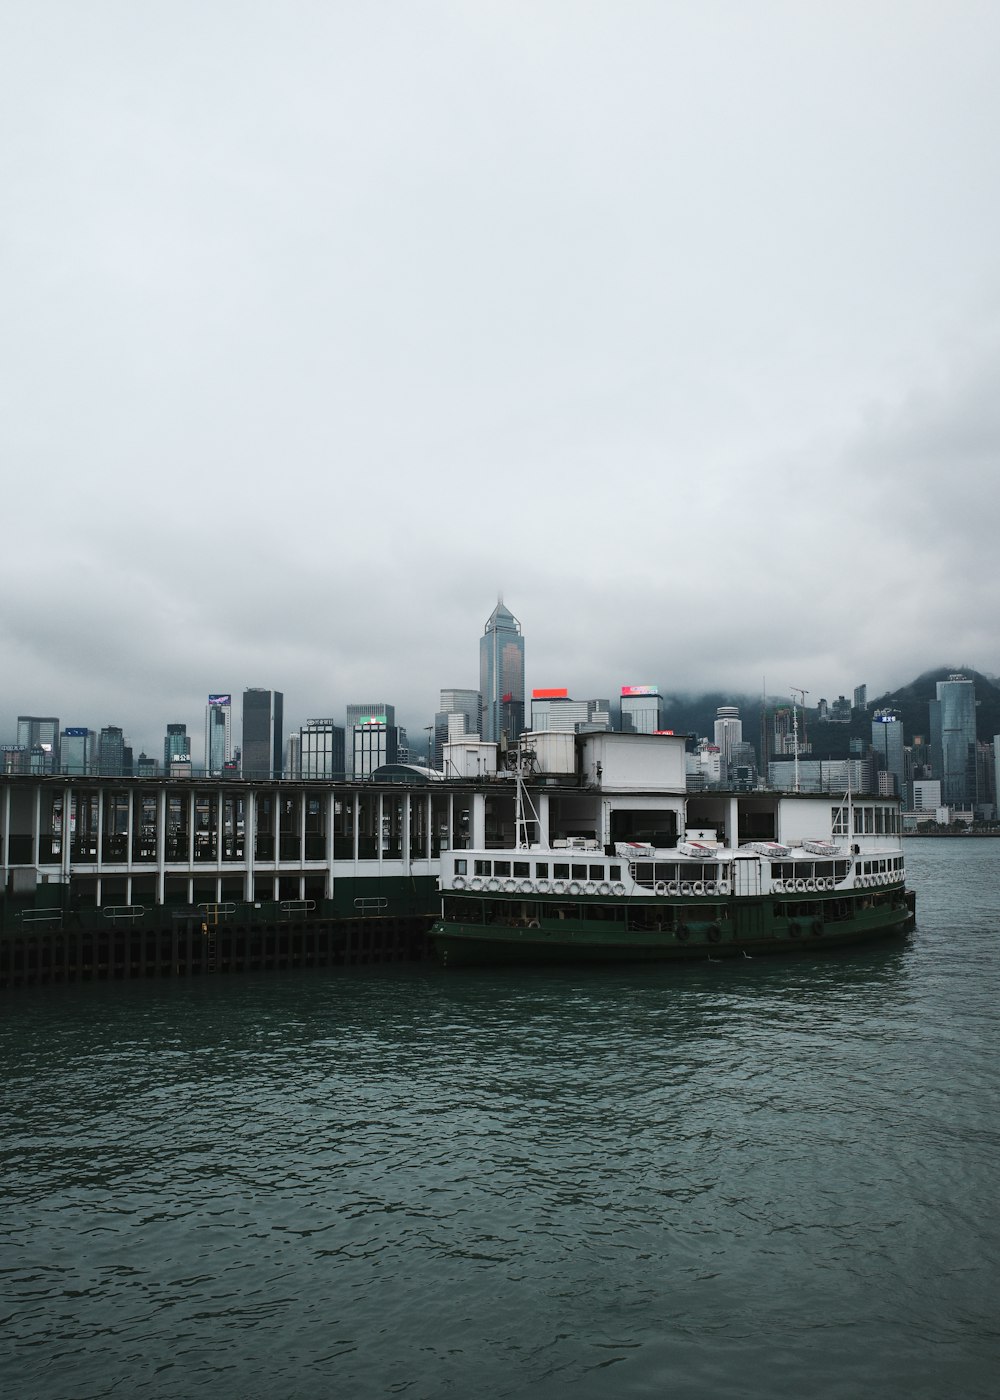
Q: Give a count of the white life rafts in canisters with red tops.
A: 4